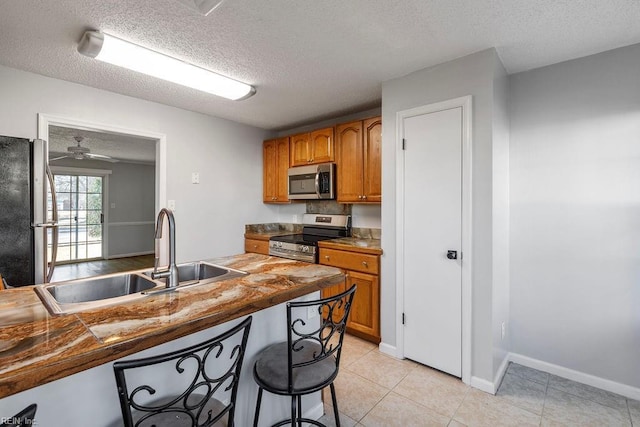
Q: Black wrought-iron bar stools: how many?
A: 3